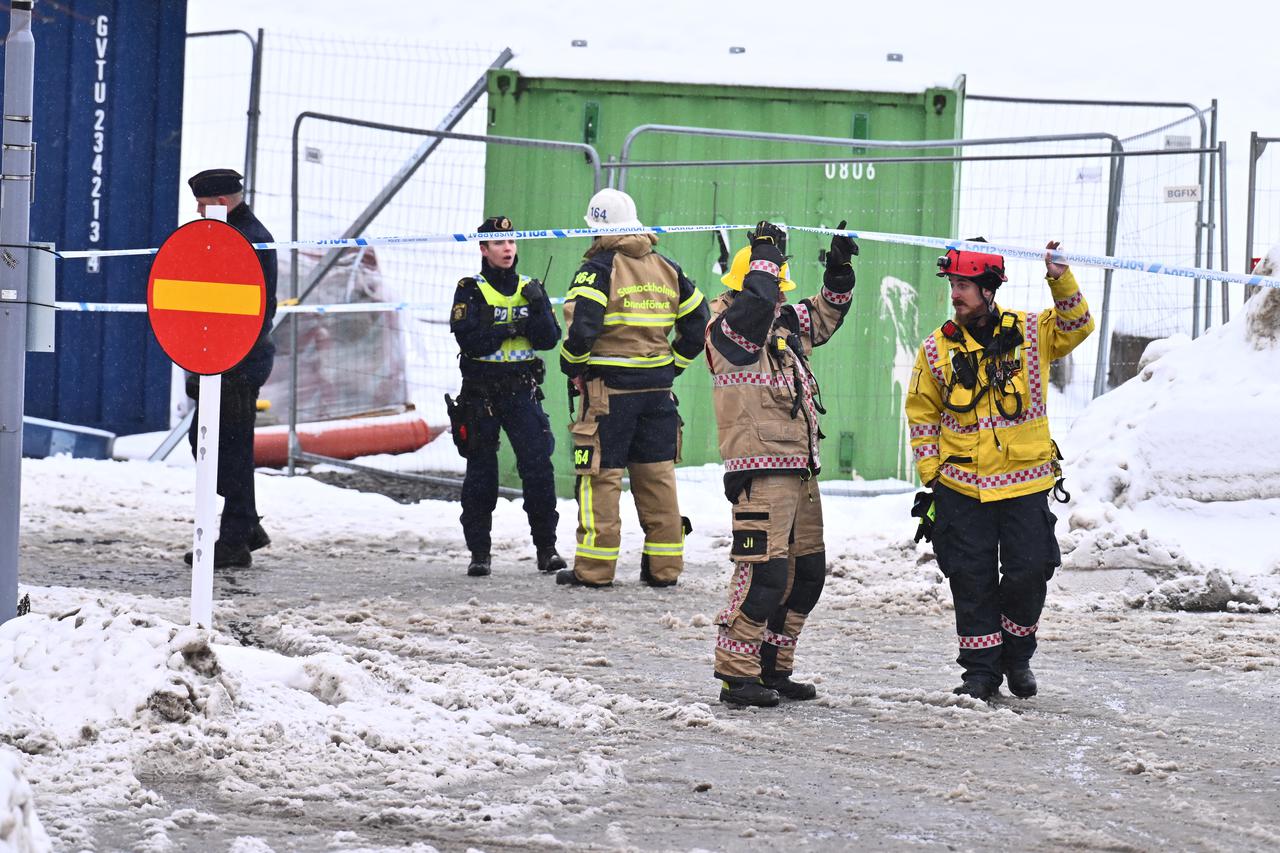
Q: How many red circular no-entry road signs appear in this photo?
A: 1